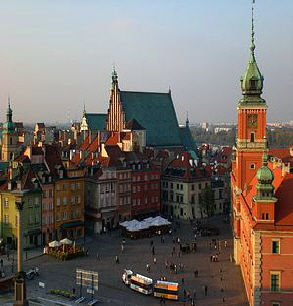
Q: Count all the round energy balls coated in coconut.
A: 0